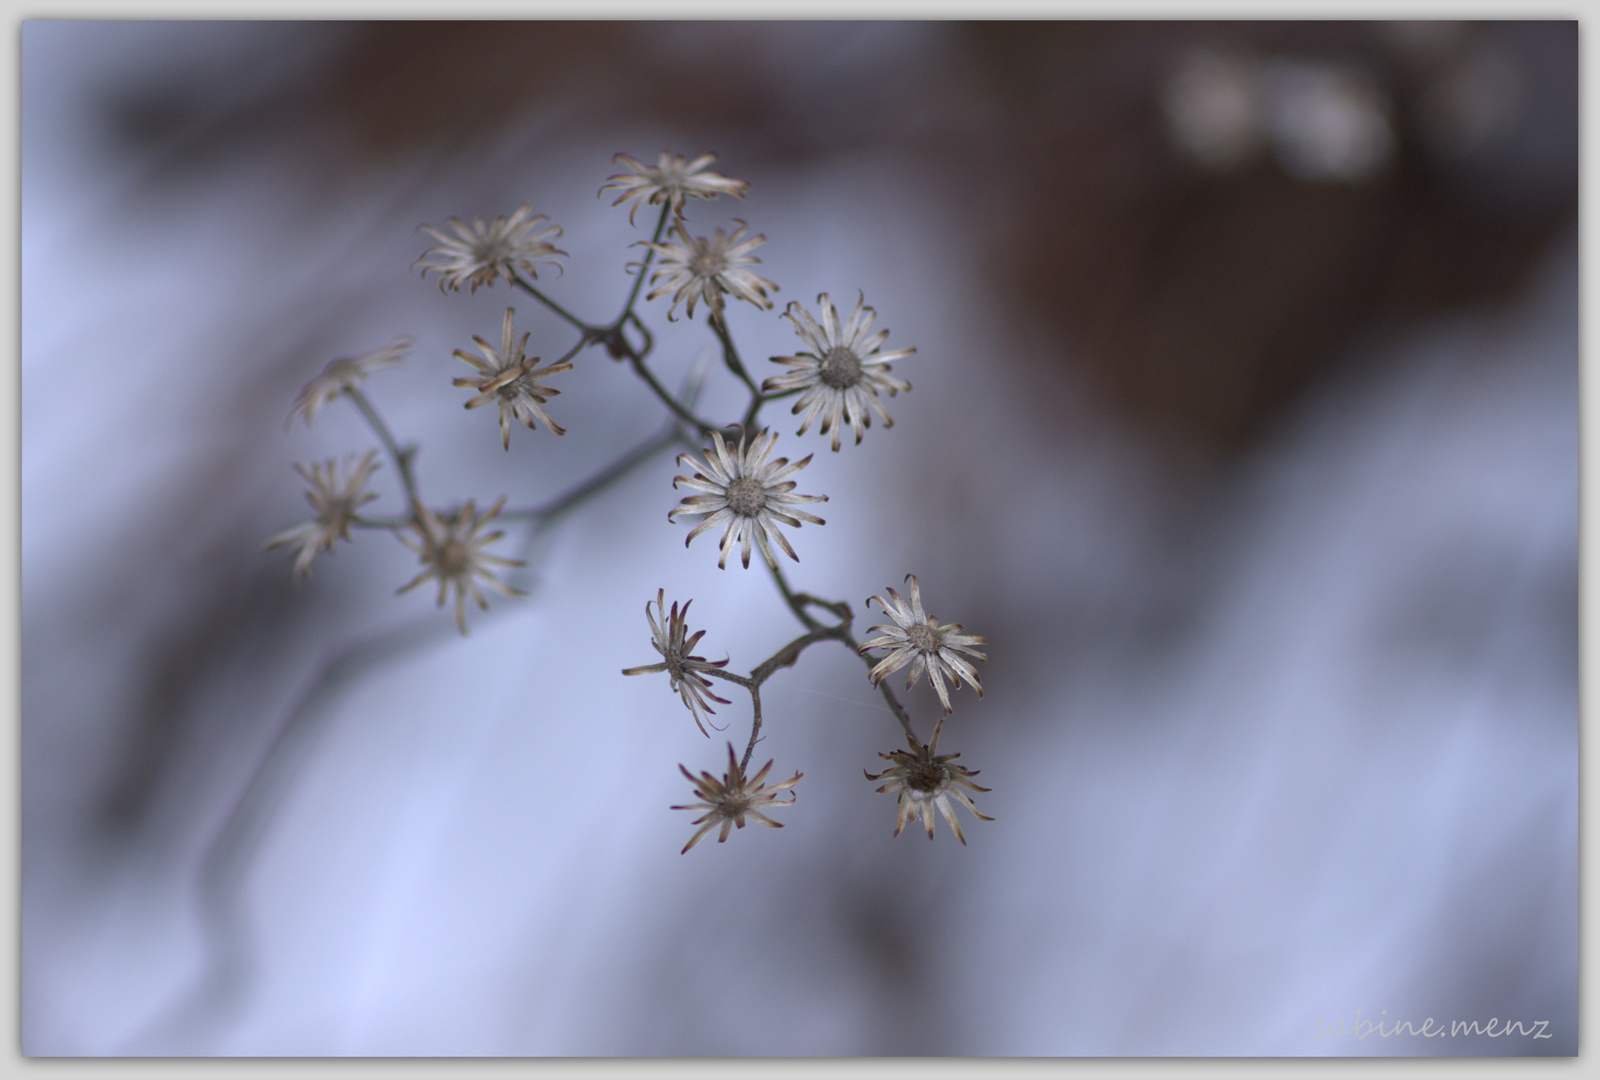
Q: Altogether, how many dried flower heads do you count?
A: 13